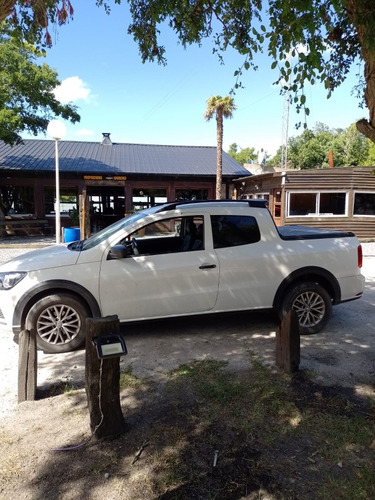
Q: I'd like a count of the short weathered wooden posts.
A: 3